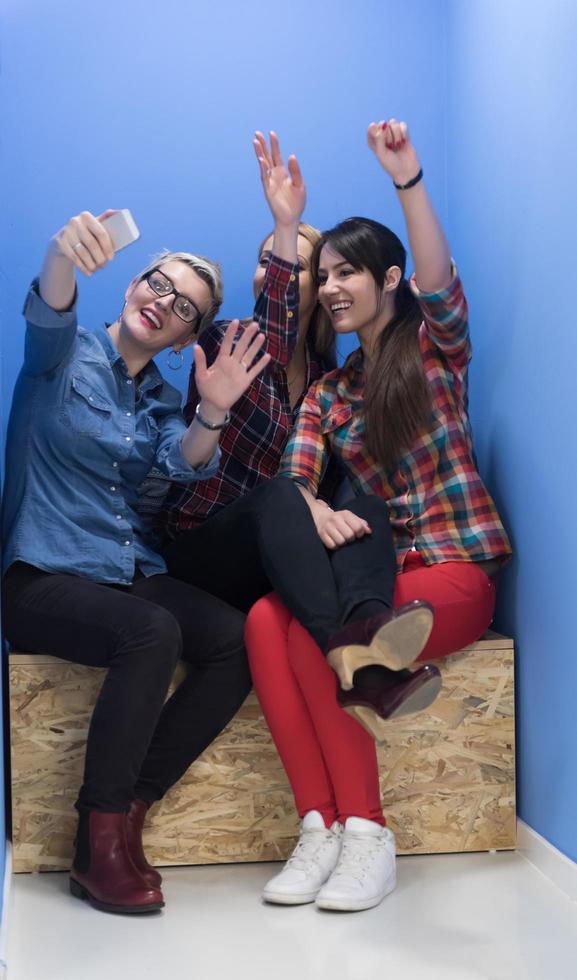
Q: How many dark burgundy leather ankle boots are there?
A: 2